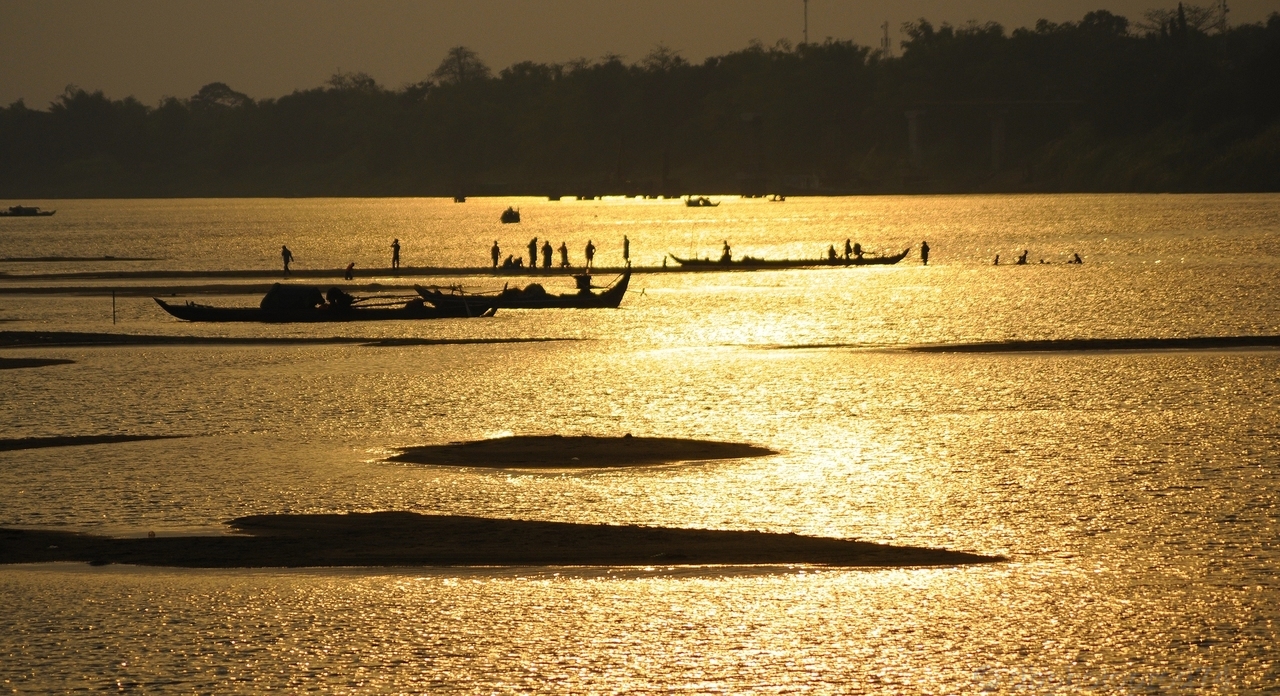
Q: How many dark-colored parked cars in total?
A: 0